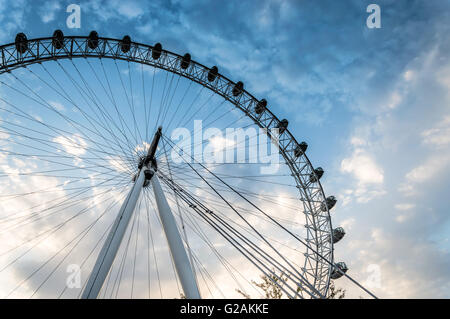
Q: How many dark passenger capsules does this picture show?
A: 15